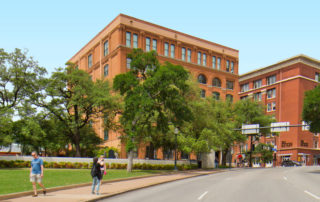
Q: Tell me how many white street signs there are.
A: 3